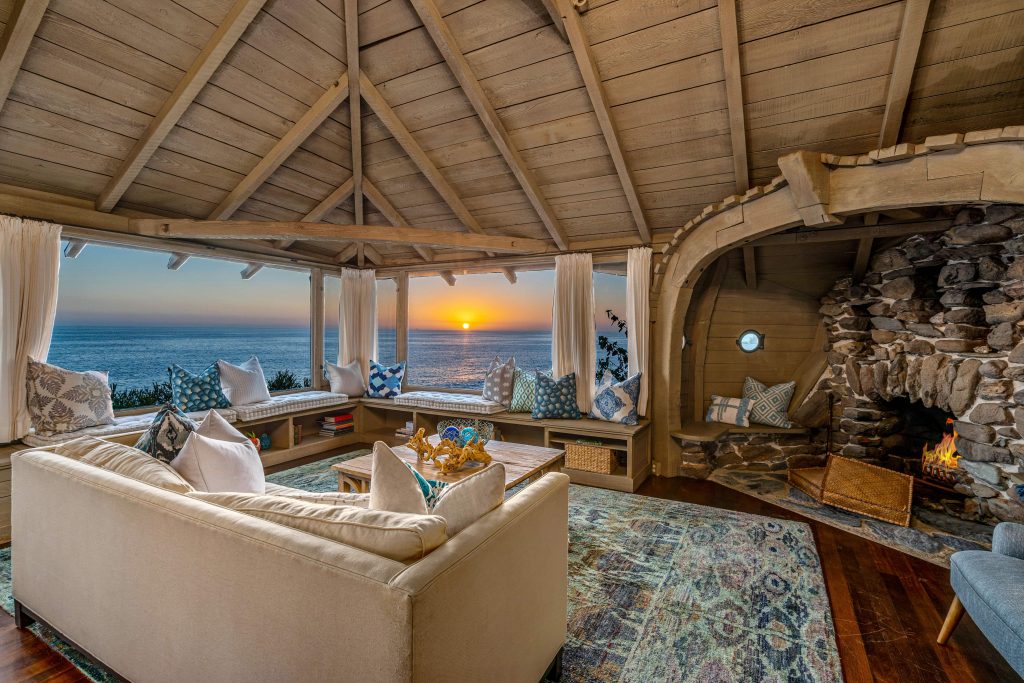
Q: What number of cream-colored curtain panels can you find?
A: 4